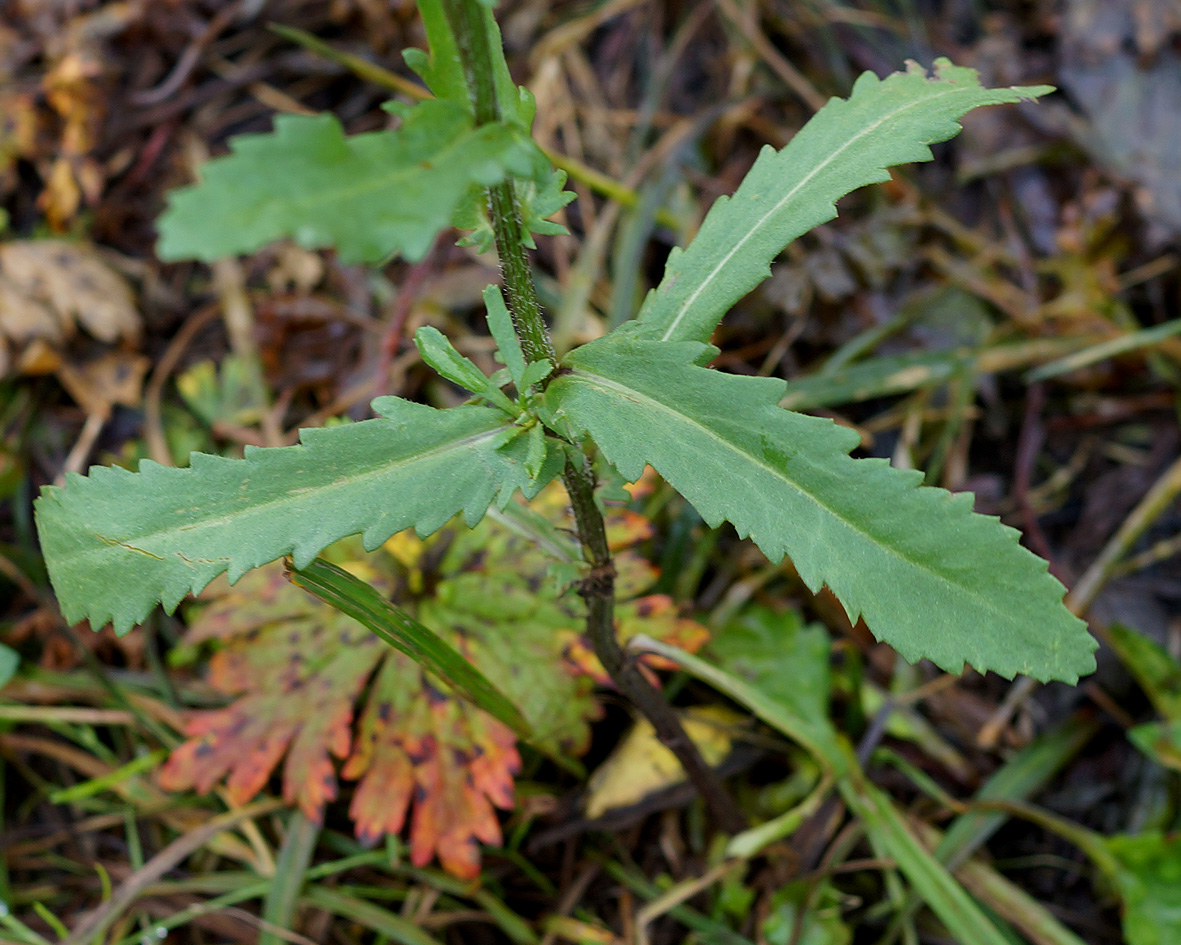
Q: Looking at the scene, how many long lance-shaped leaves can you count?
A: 4